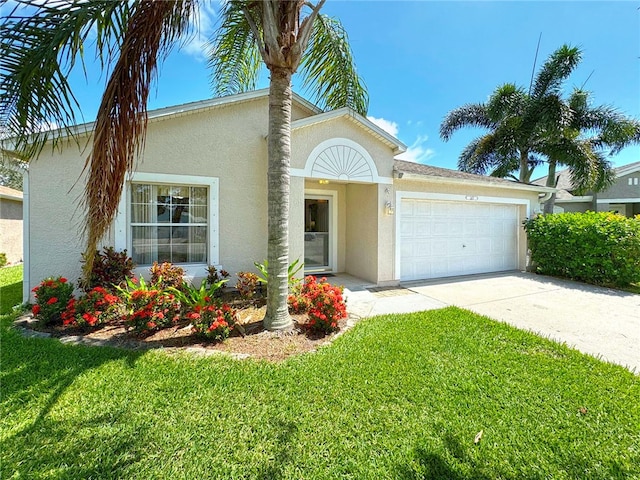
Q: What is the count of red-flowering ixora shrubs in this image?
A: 5